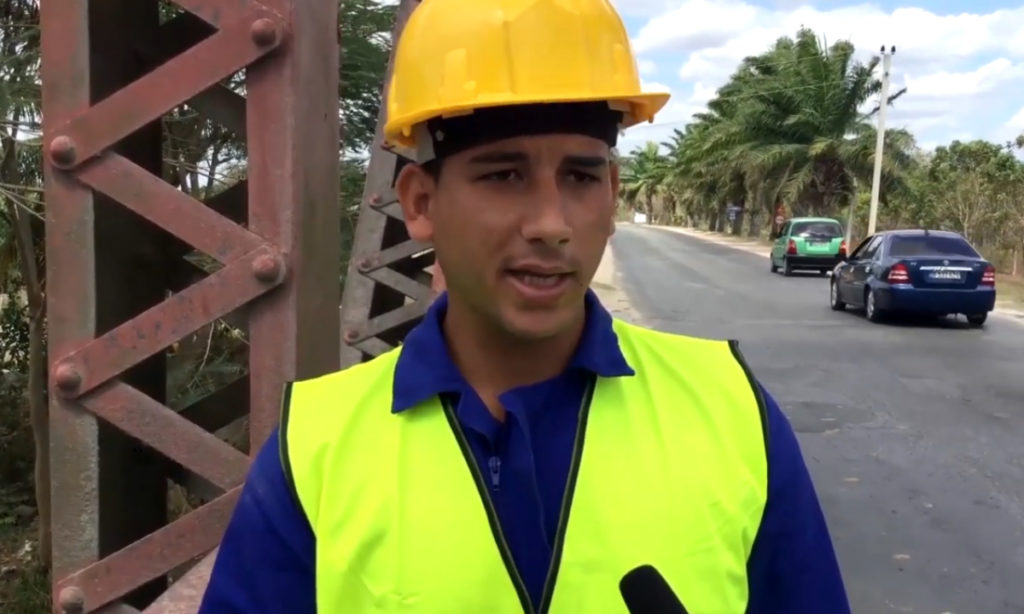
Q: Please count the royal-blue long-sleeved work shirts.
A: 1